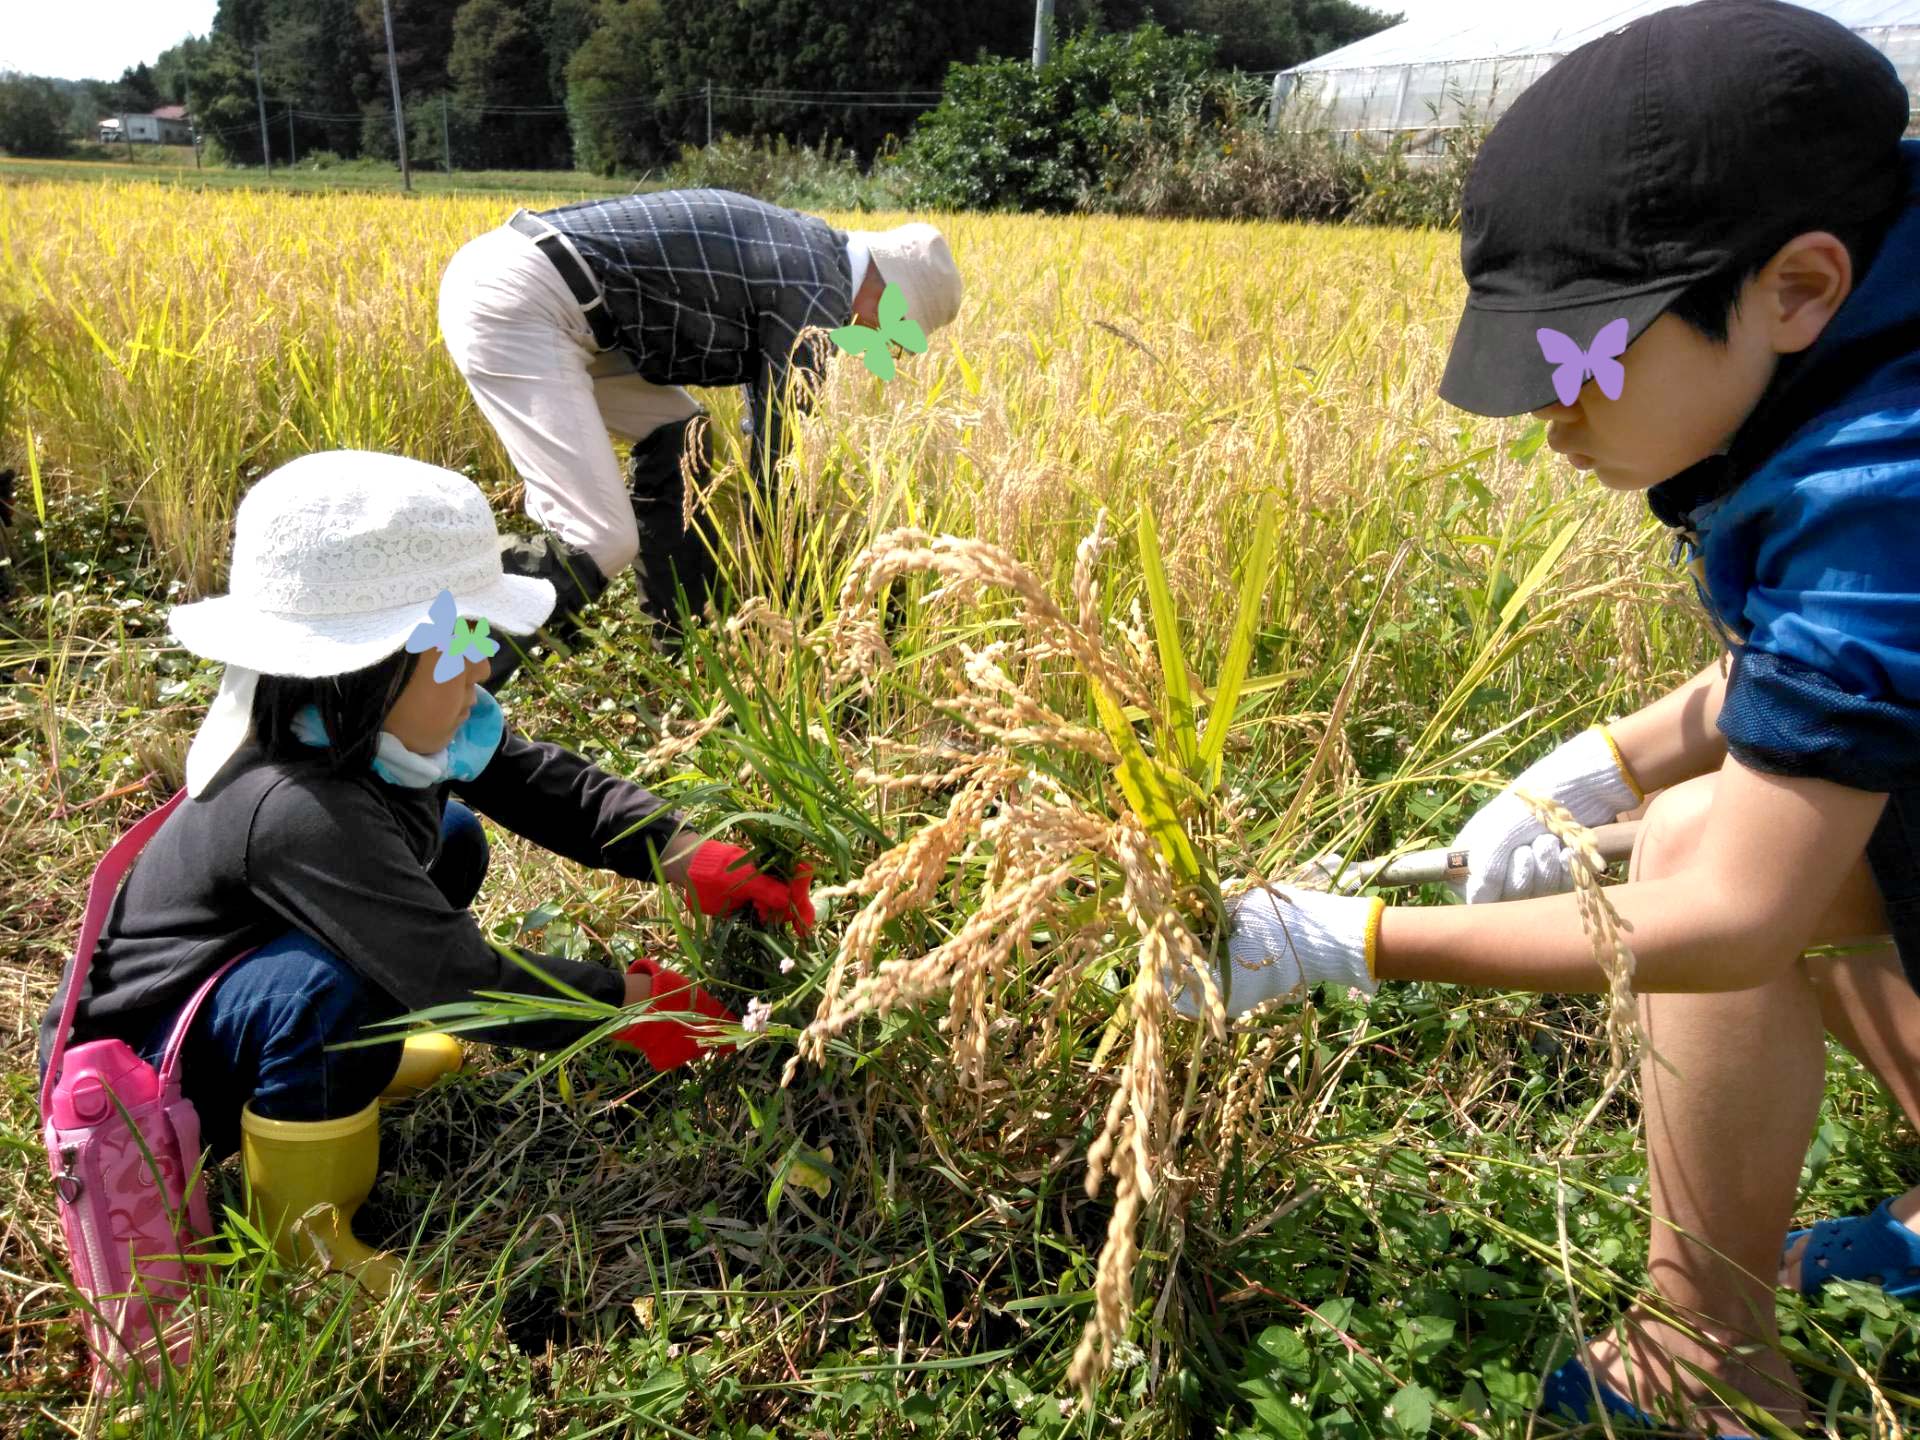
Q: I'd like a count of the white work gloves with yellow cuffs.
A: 2